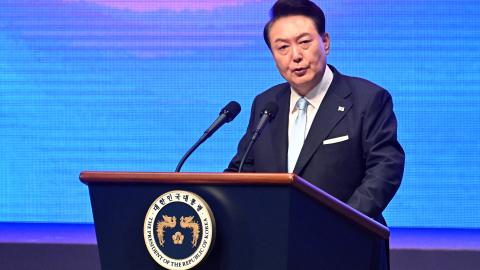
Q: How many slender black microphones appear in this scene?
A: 2